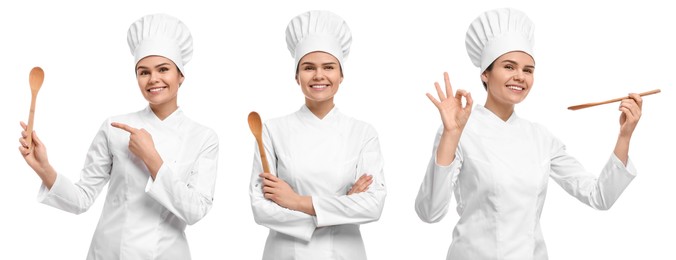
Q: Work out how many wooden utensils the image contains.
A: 3